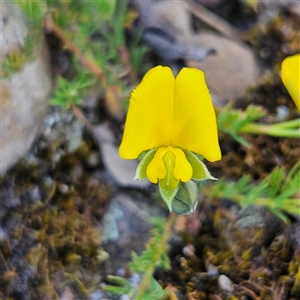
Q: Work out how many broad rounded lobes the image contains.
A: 2